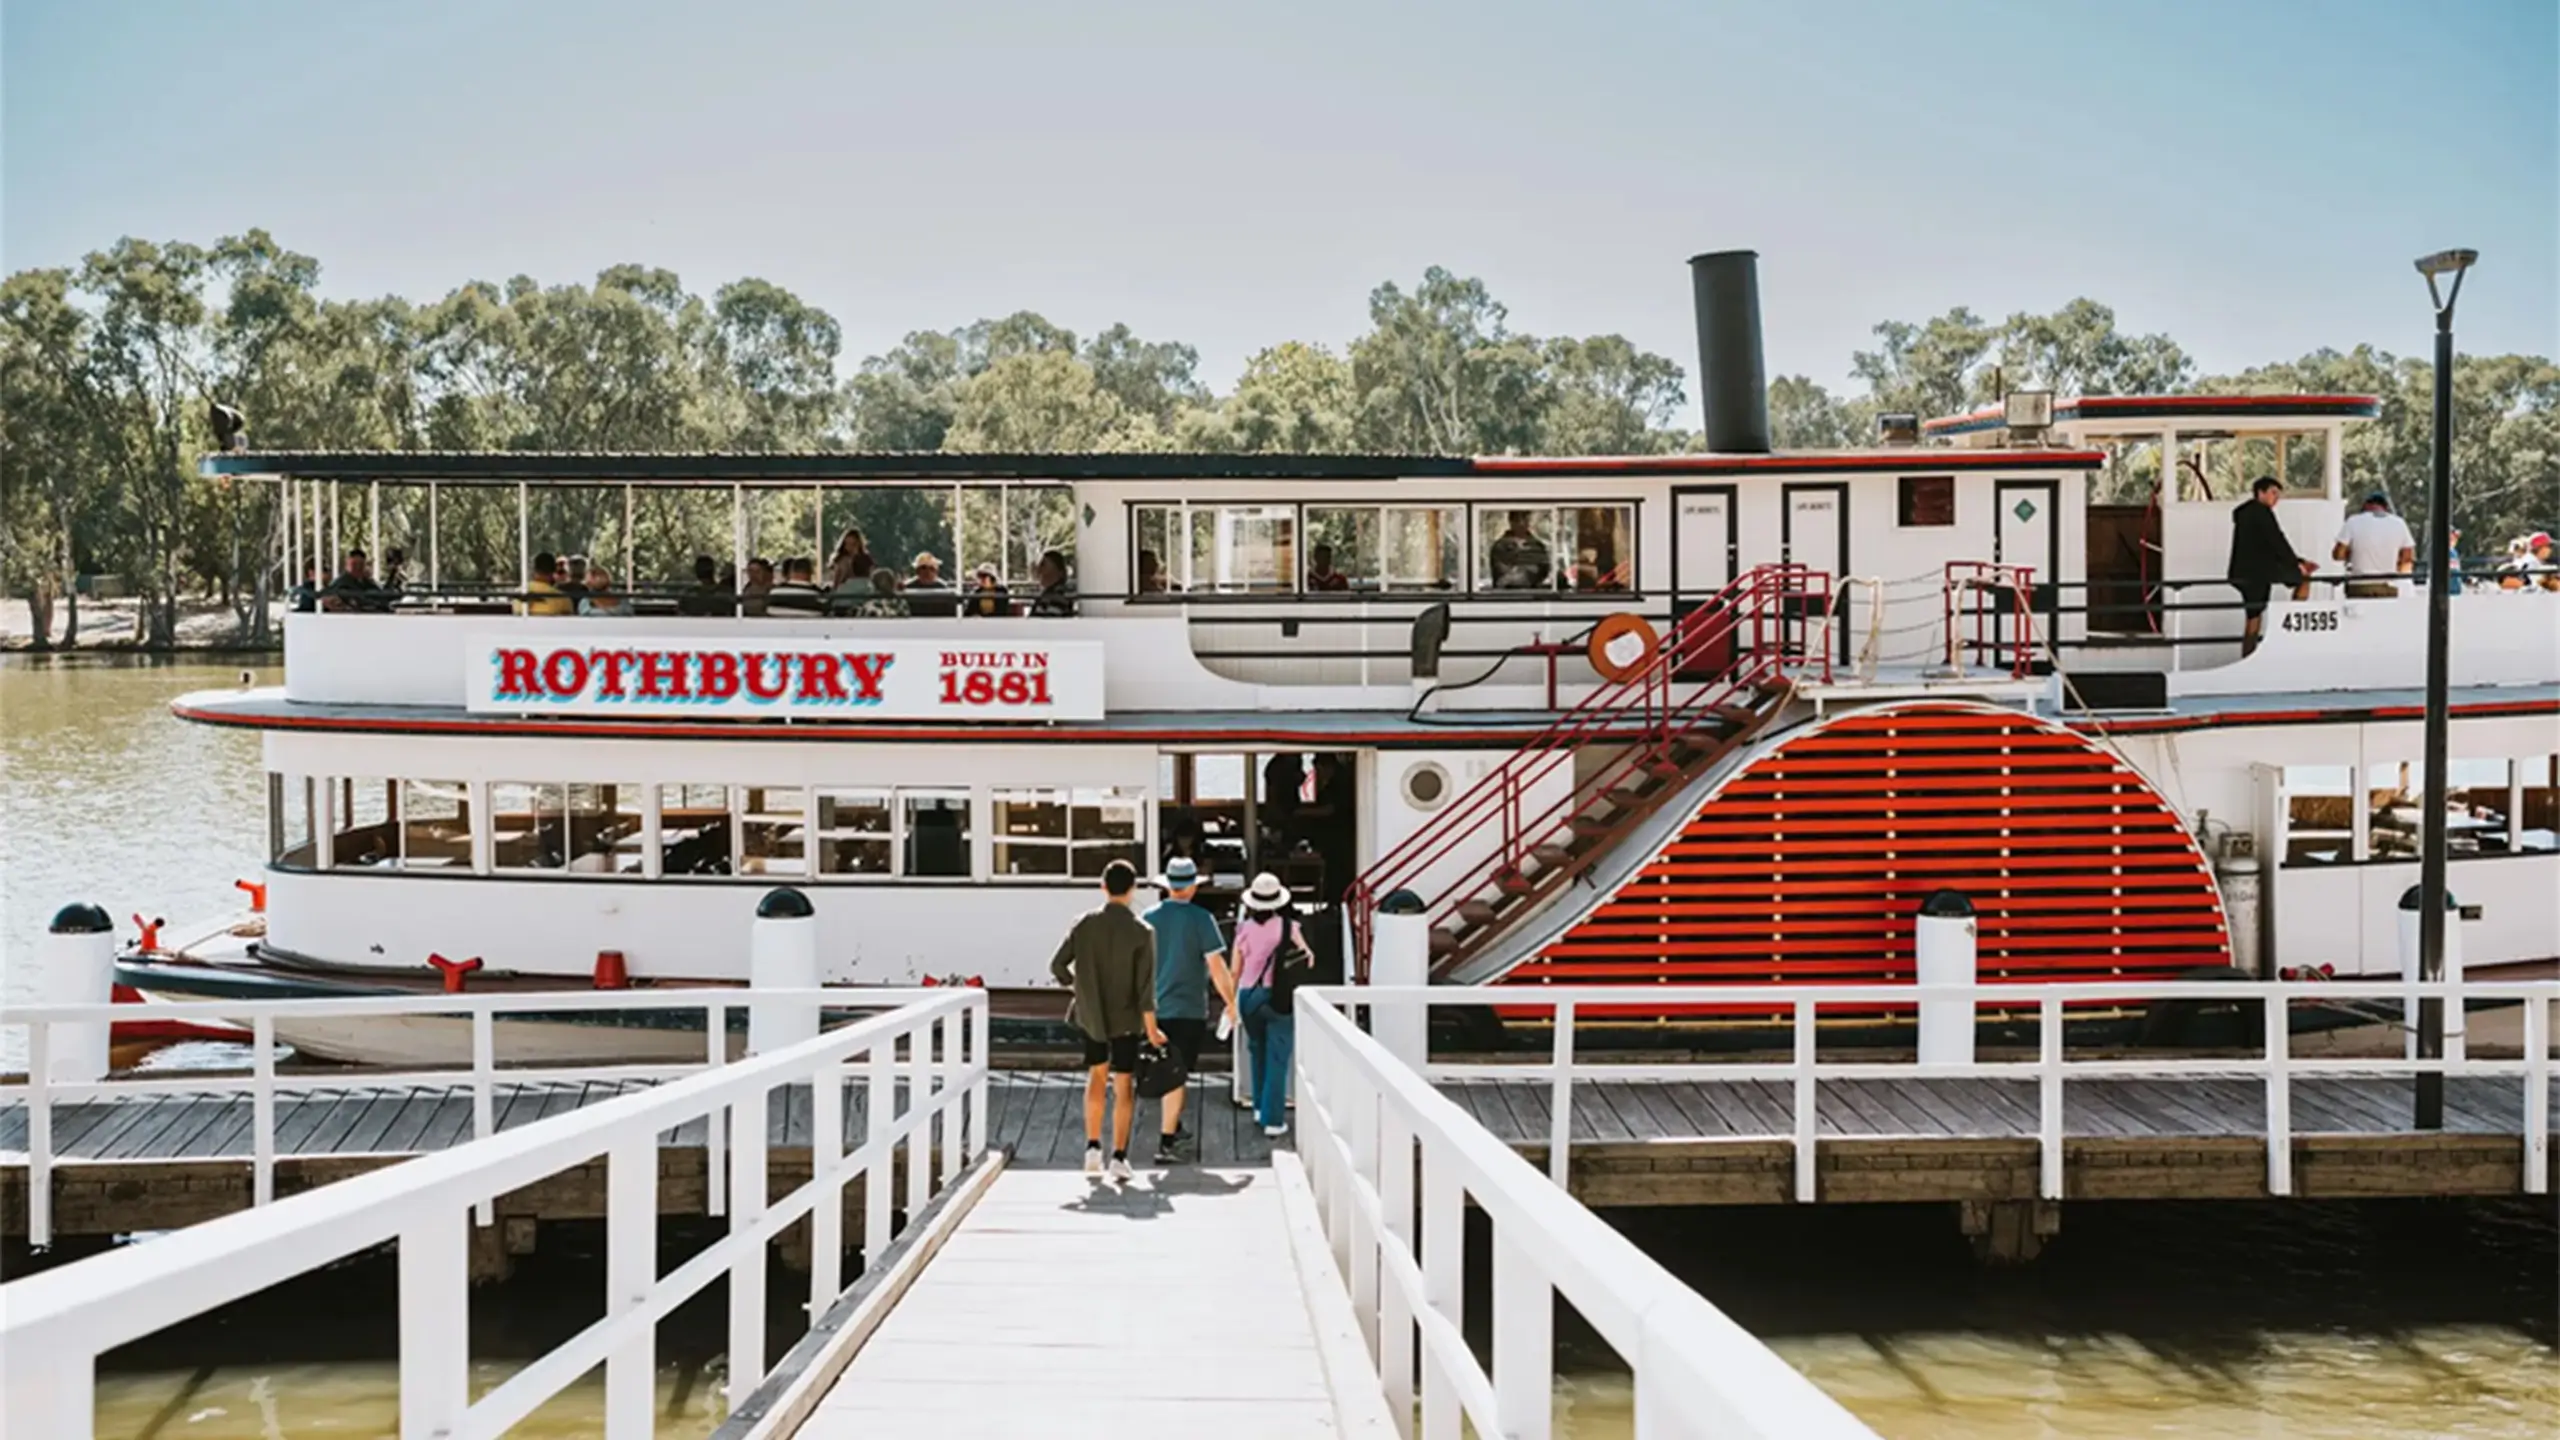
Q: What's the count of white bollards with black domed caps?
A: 5